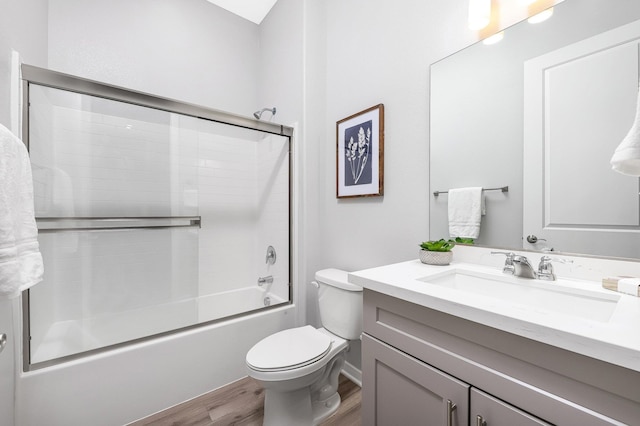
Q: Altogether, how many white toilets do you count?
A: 1